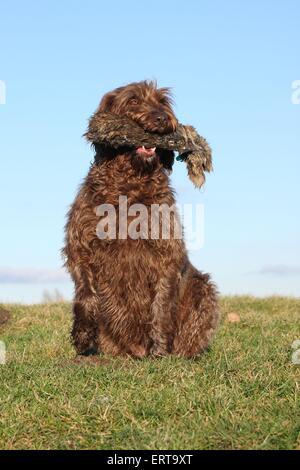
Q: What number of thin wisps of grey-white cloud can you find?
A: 2